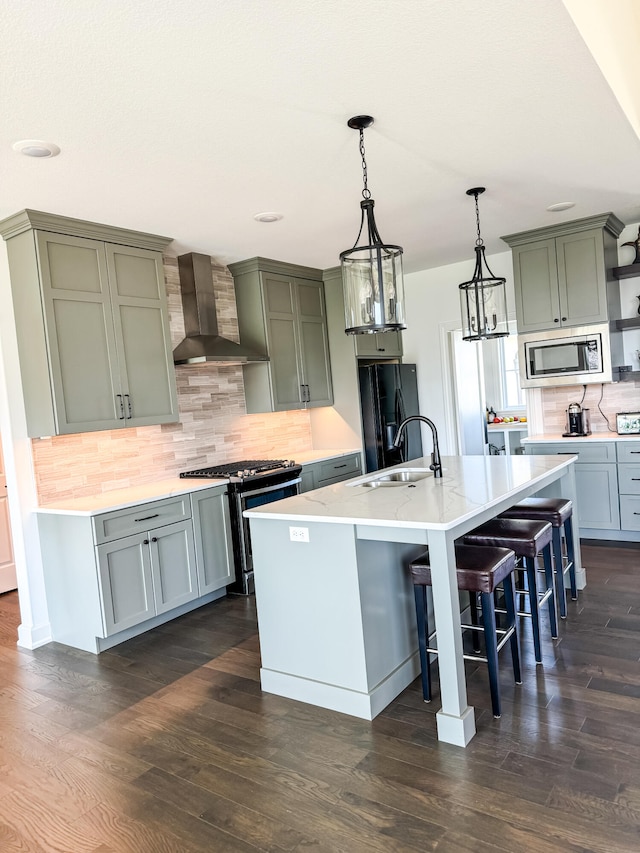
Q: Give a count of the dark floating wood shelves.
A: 3